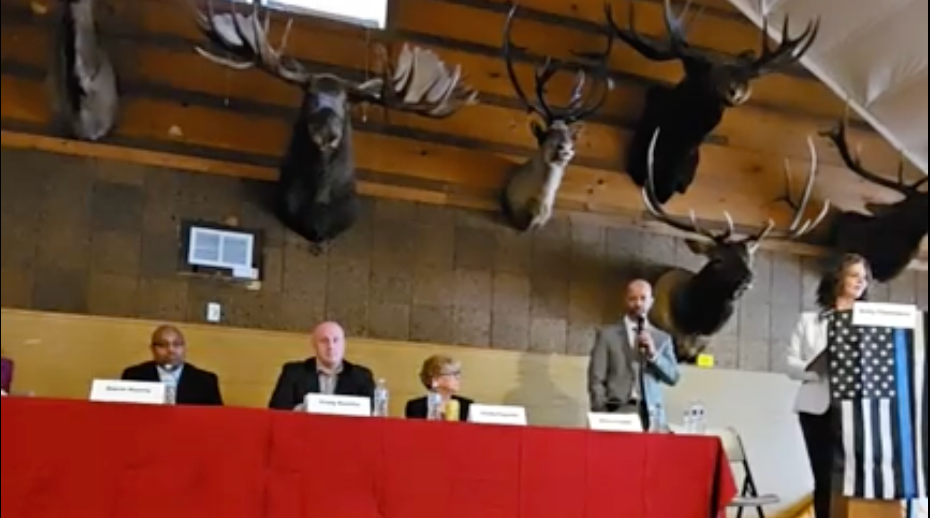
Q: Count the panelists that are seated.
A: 3